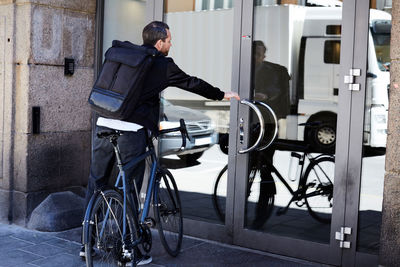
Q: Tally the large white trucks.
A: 1